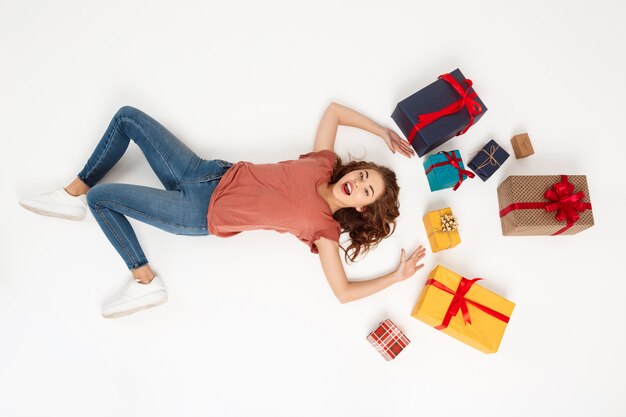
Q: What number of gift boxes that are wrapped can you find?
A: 8